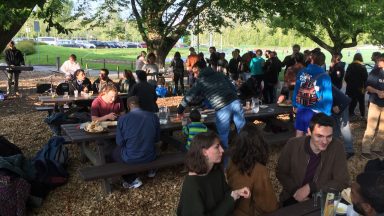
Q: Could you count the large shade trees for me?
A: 3